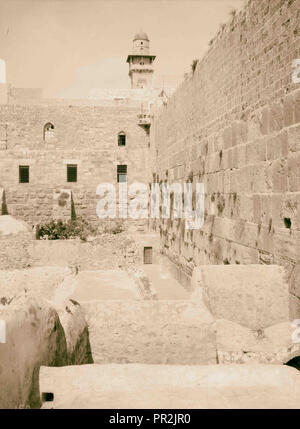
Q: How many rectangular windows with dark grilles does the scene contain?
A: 3